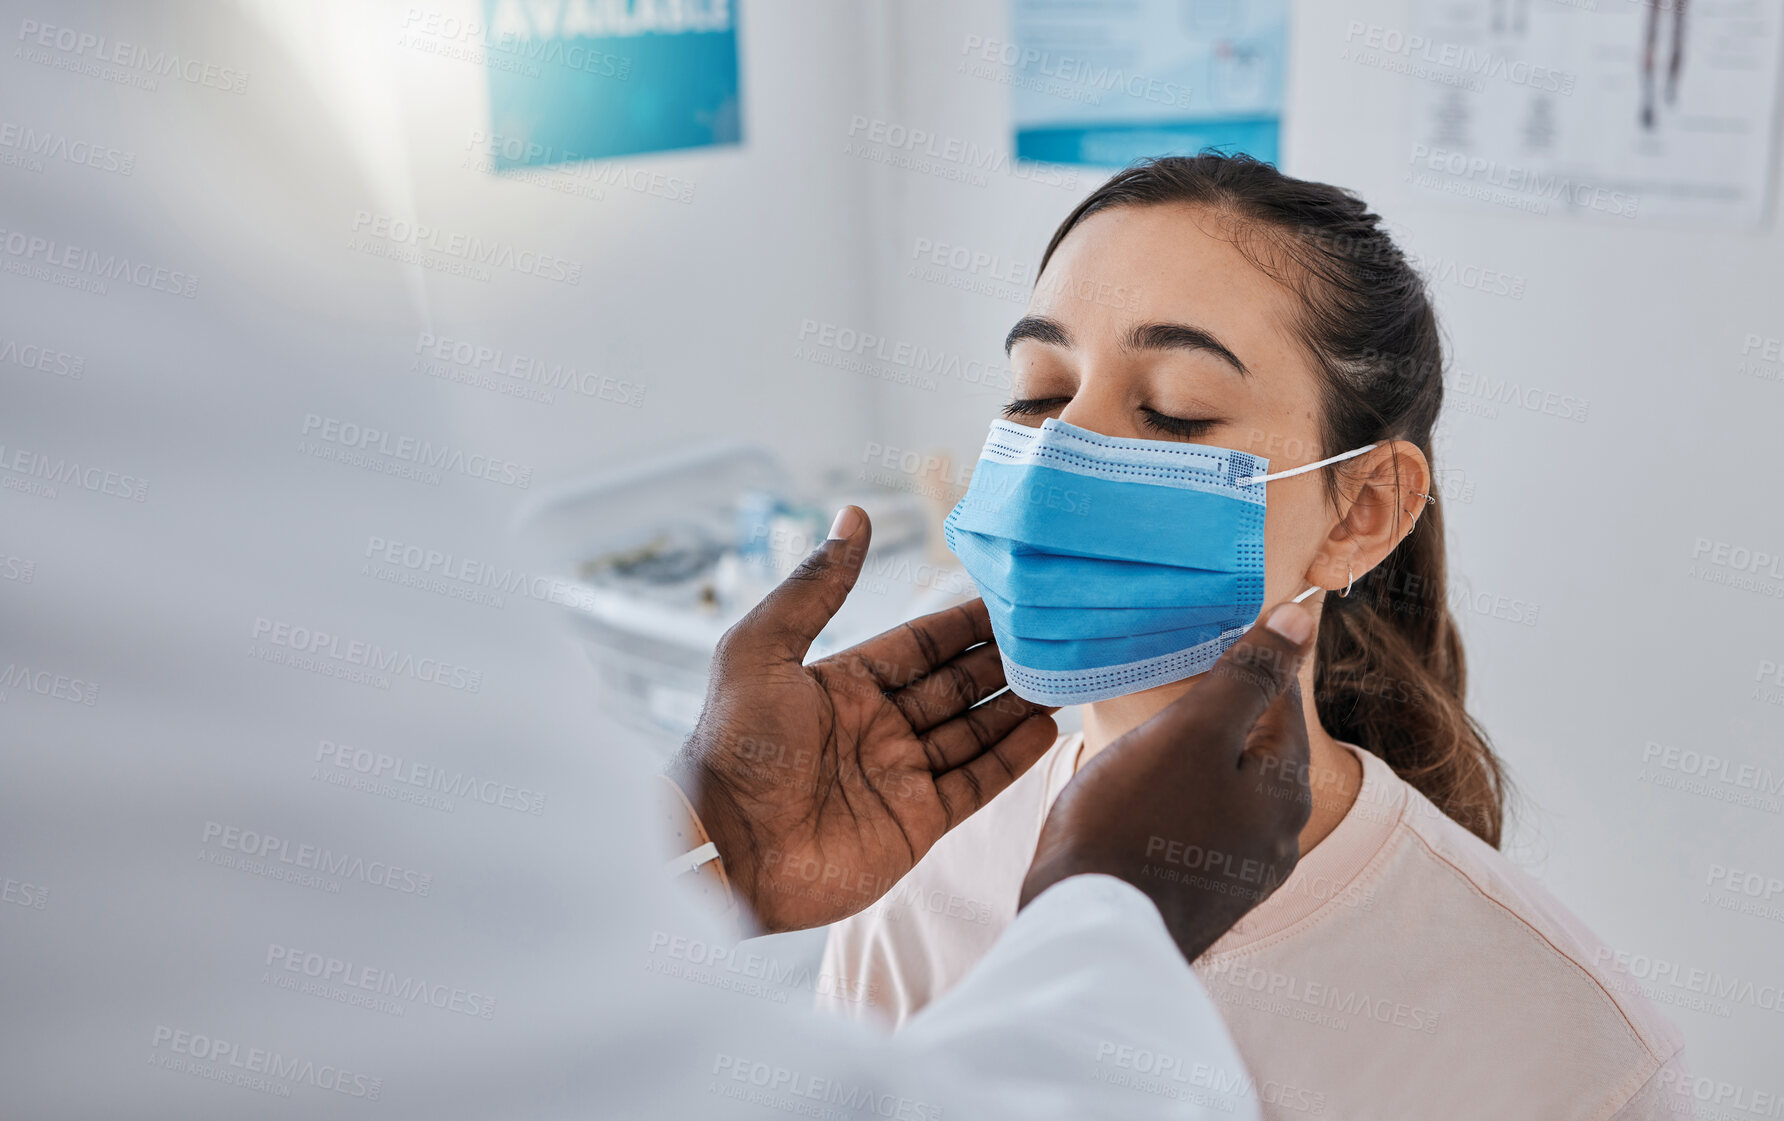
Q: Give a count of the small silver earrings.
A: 3